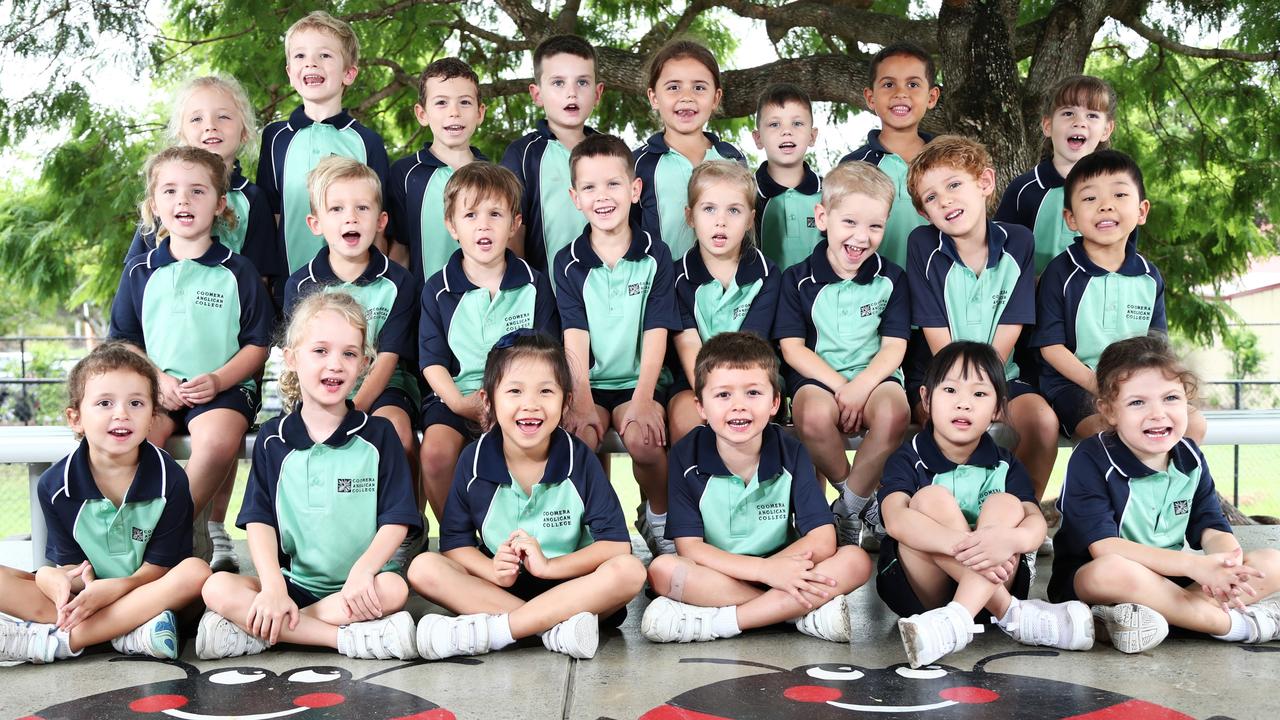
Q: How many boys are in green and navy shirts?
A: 12